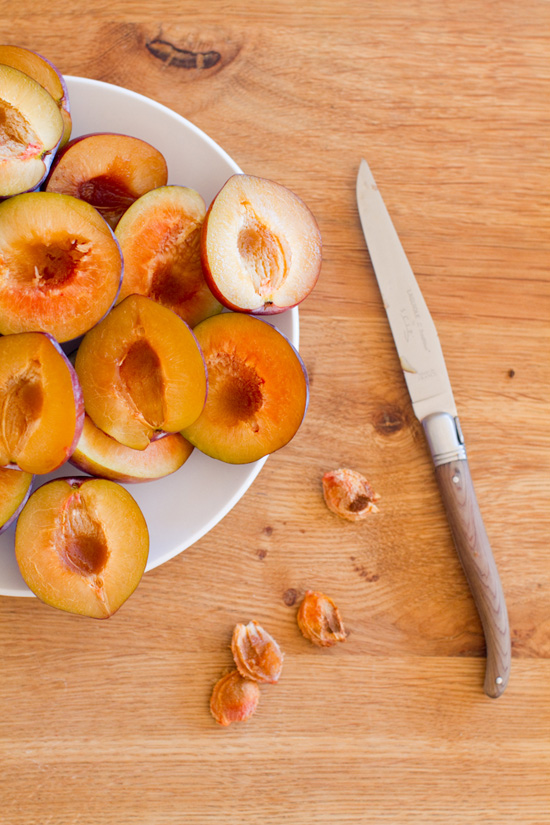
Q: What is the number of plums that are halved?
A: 12